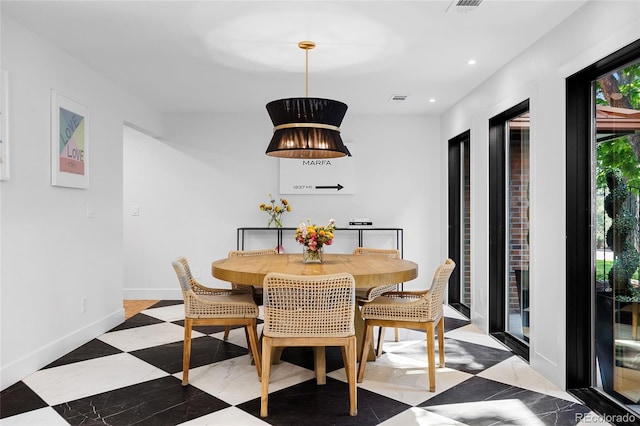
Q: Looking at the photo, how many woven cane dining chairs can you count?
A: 5